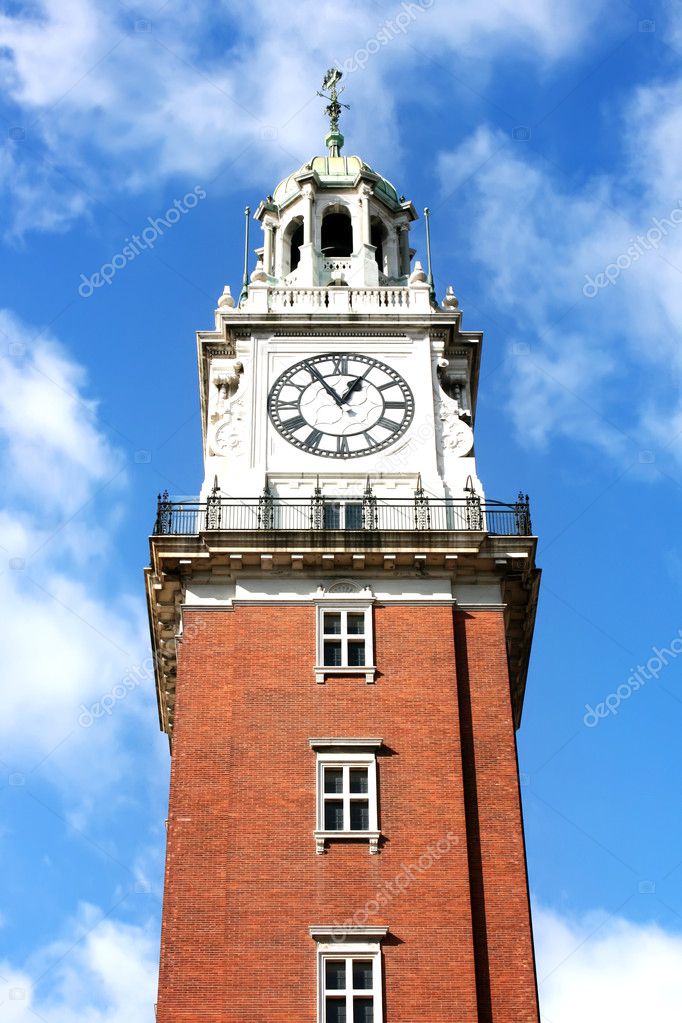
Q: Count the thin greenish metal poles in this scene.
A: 2